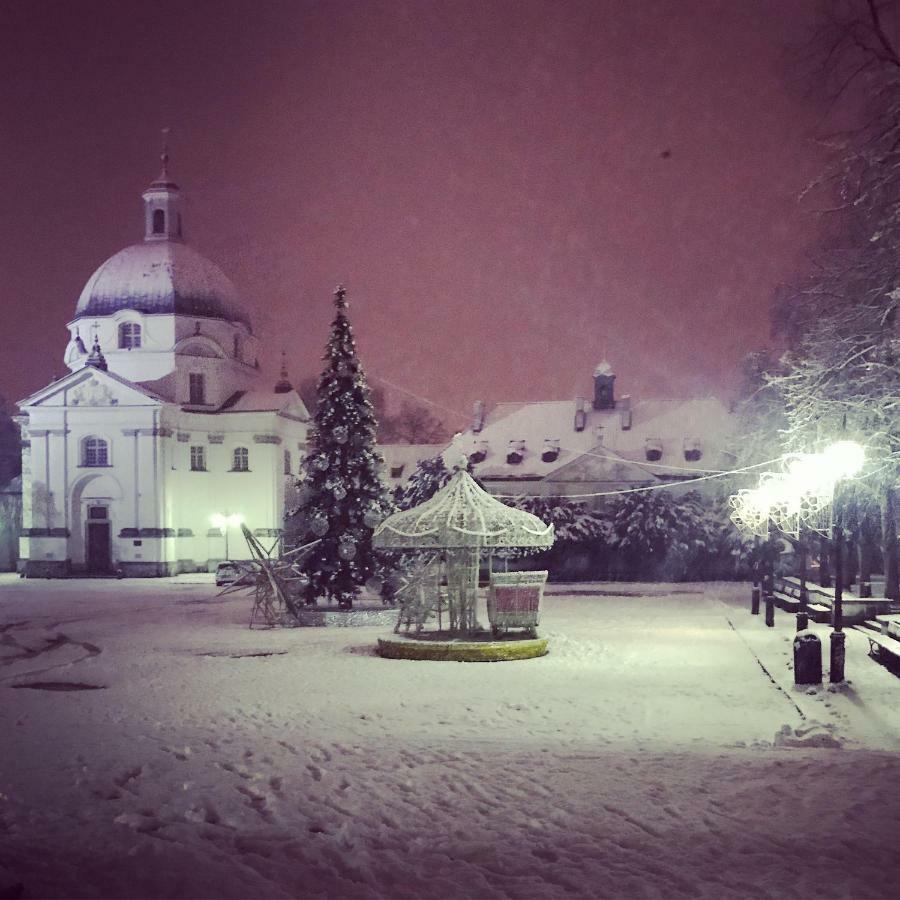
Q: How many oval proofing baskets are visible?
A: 0